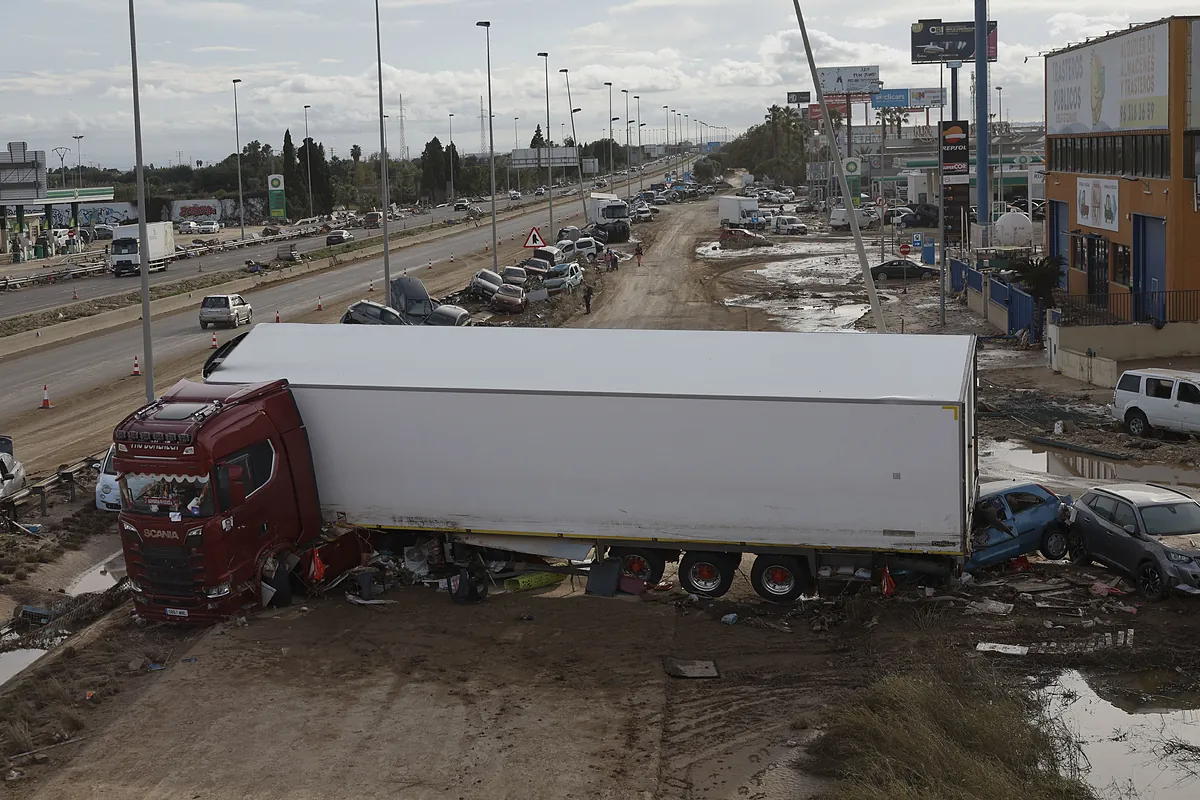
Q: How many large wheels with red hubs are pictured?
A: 3